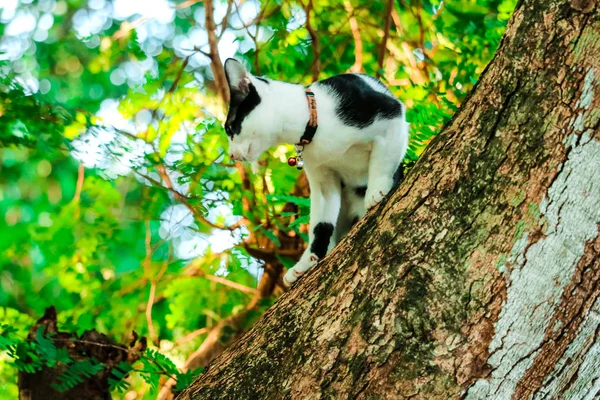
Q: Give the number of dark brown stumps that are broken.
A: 1